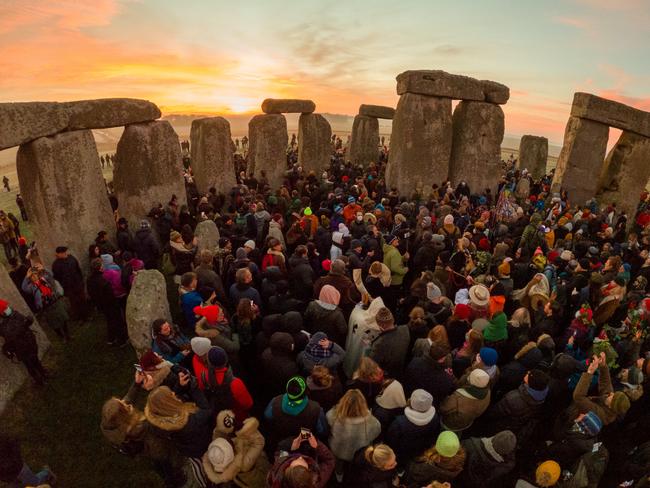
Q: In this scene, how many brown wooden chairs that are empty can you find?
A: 0